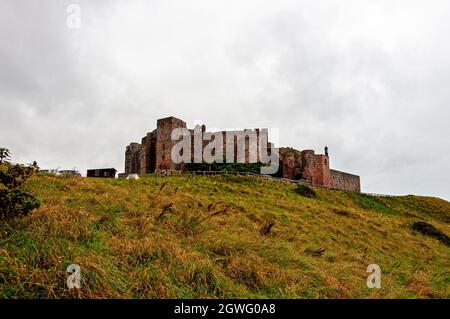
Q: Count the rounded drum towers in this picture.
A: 2